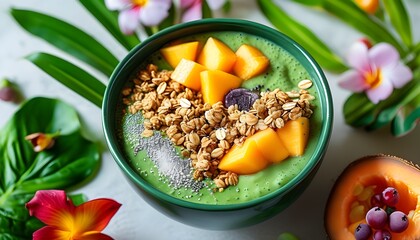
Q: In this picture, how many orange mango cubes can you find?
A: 8